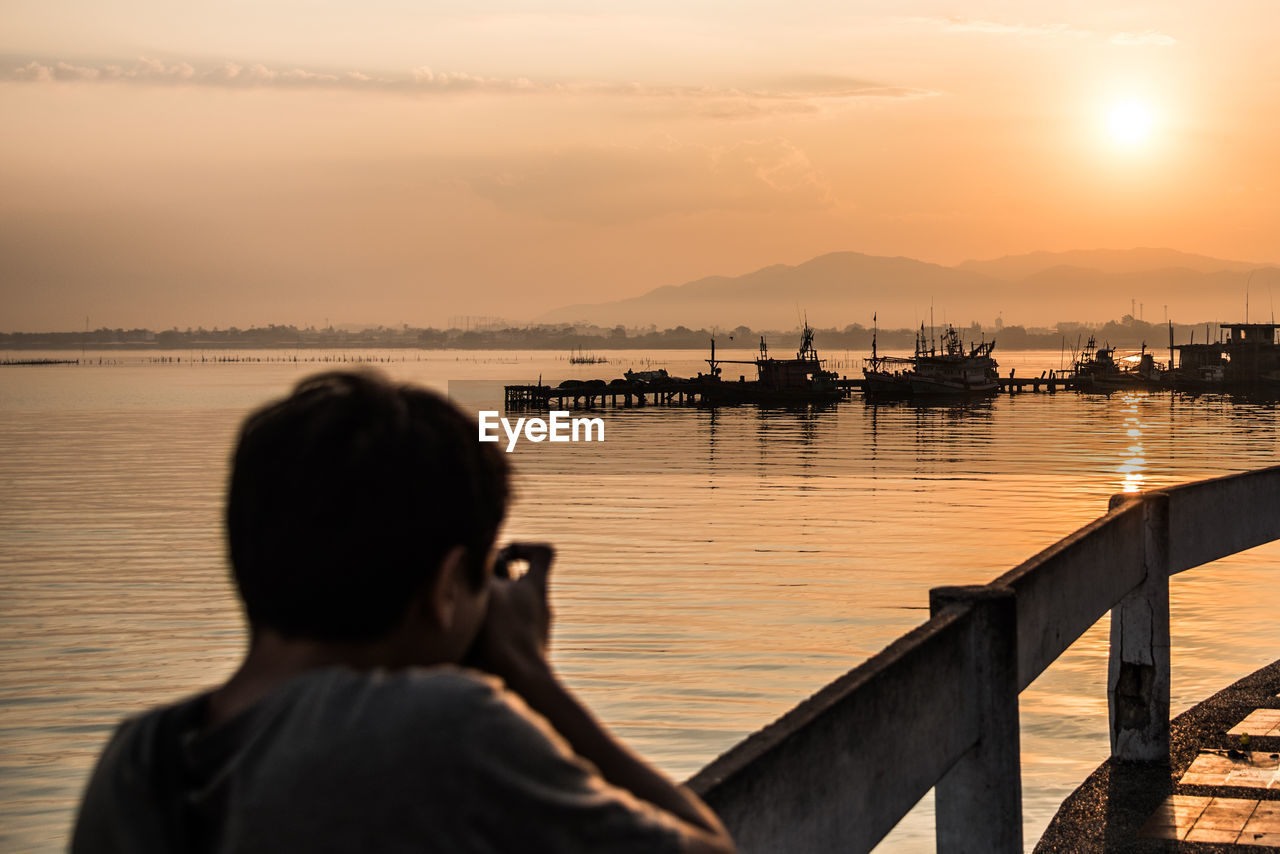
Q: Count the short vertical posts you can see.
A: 2